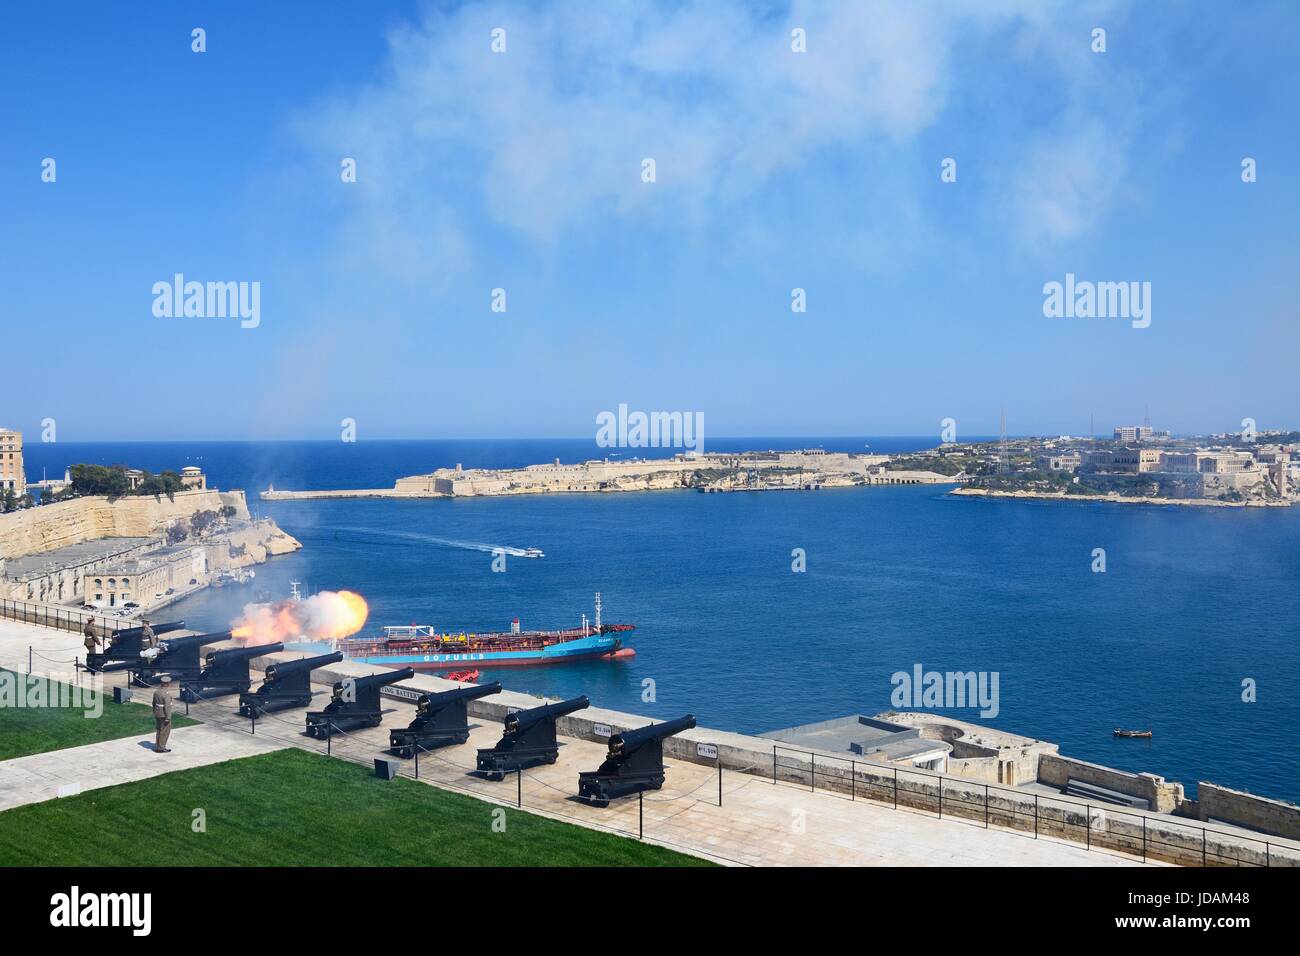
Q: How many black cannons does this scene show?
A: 8